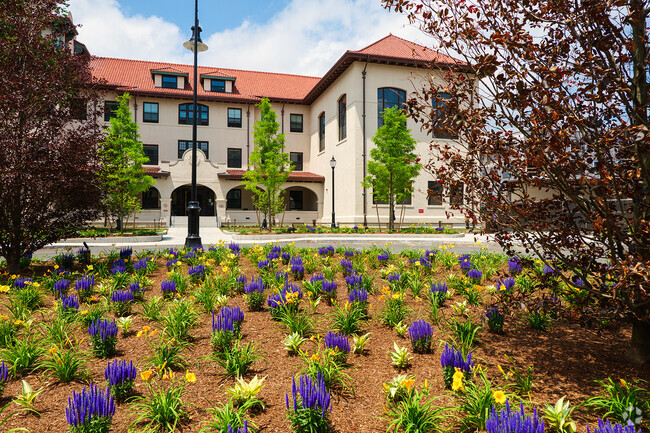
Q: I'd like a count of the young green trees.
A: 3